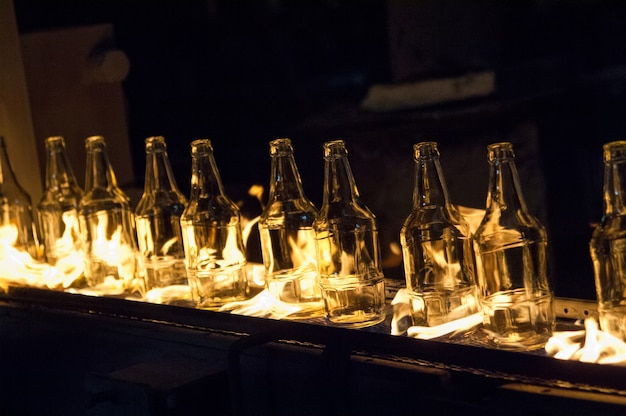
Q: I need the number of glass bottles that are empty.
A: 10